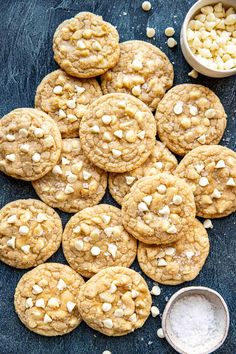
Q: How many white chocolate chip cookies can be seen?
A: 15